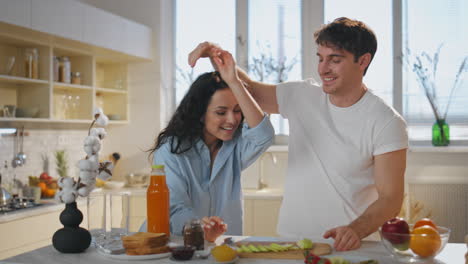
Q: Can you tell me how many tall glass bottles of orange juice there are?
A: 1